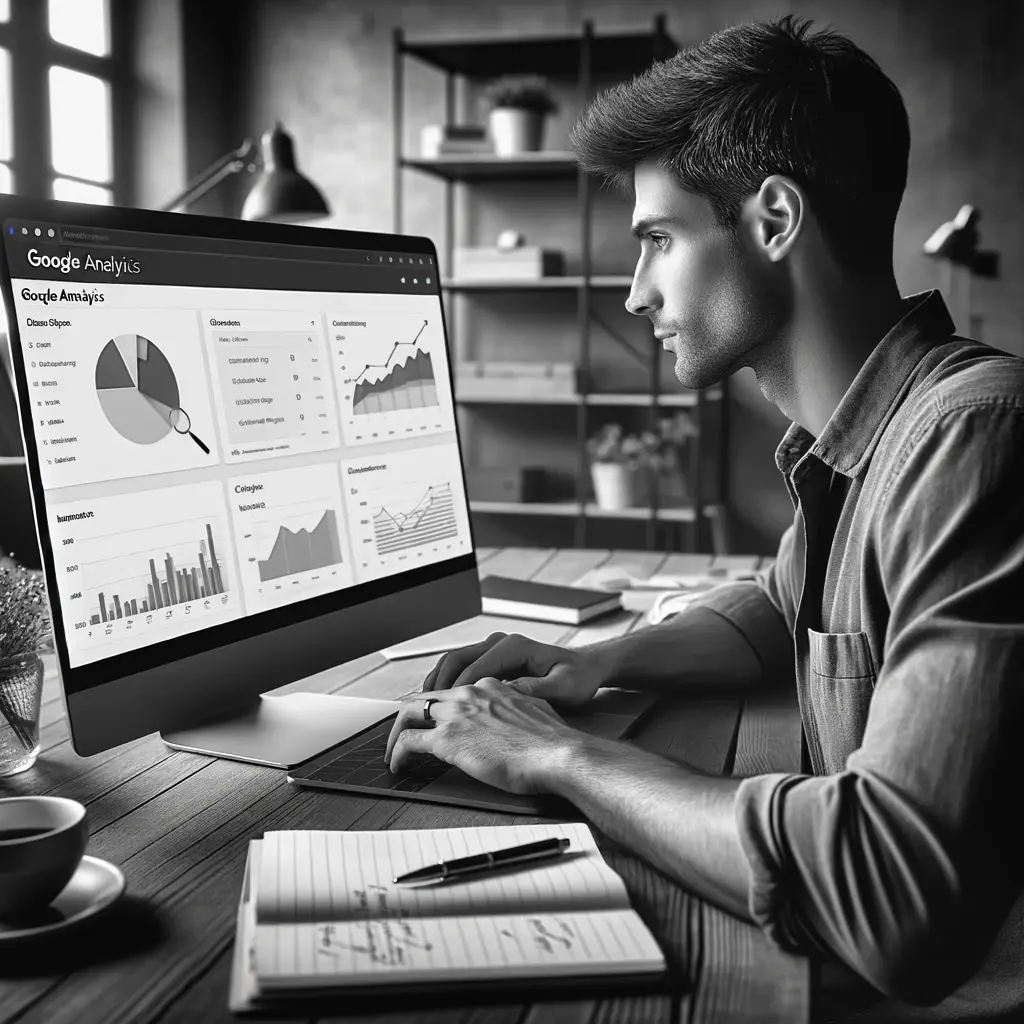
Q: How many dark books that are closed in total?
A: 1